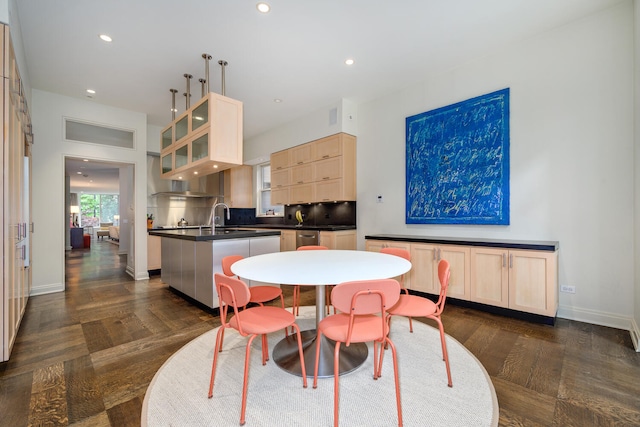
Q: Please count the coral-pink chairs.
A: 6